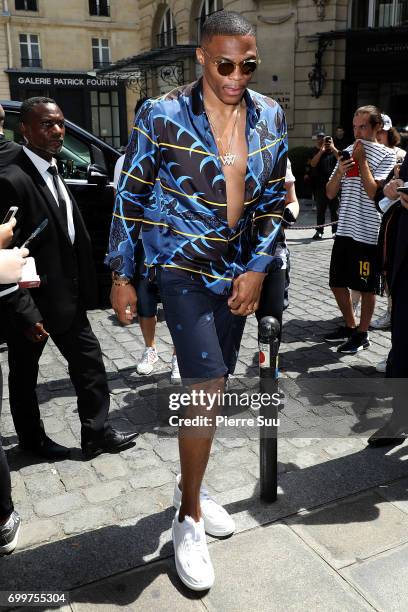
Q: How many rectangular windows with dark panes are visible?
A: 4